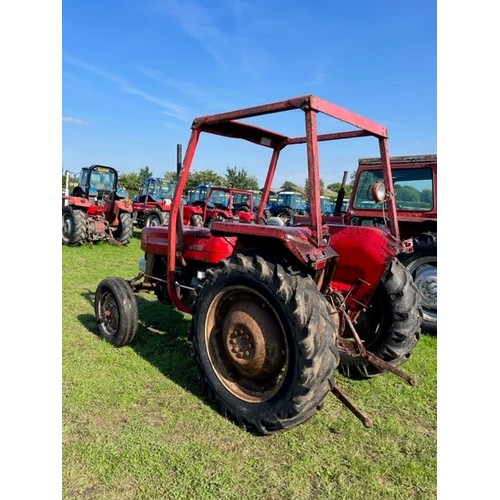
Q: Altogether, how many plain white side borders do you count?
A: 2